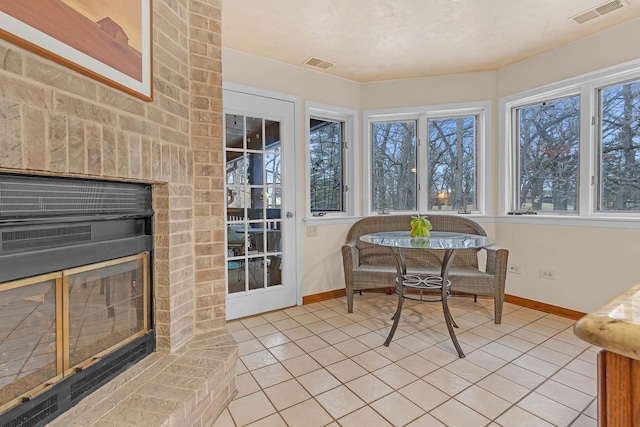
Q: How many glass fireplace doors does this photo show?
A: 2